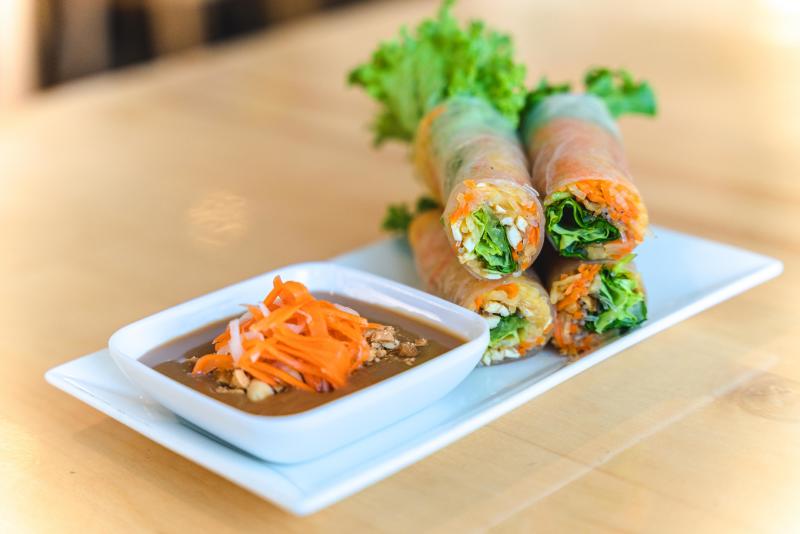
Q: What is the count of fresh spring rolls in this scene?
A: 4